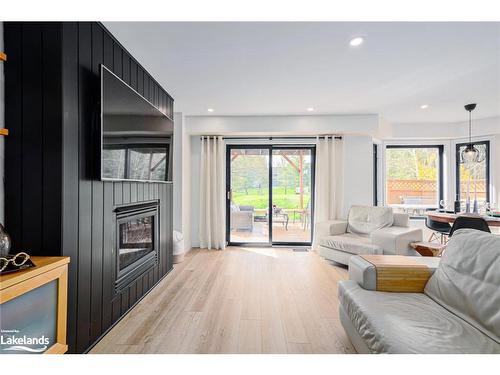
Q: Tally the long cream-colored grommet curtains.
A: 2